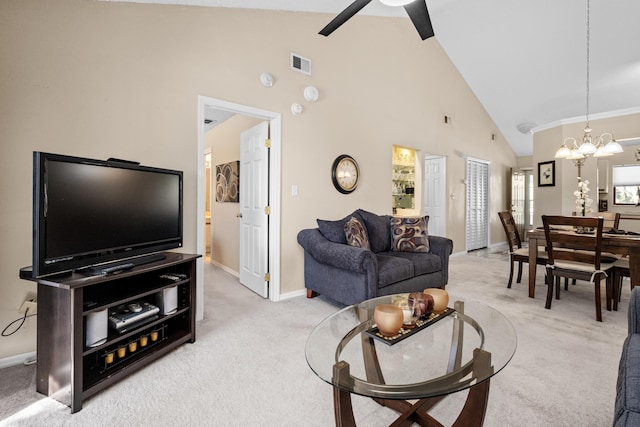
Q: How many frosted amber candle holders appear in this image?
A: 2